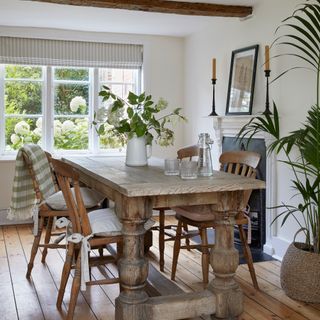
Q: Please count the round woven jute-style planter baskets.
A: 1